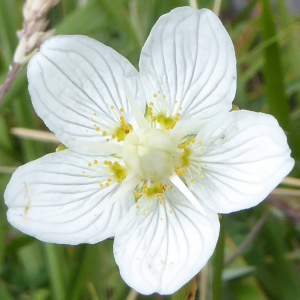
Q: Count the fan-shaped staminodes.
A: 5